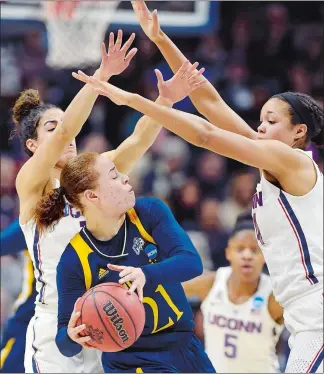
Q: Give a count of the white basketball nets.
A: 1